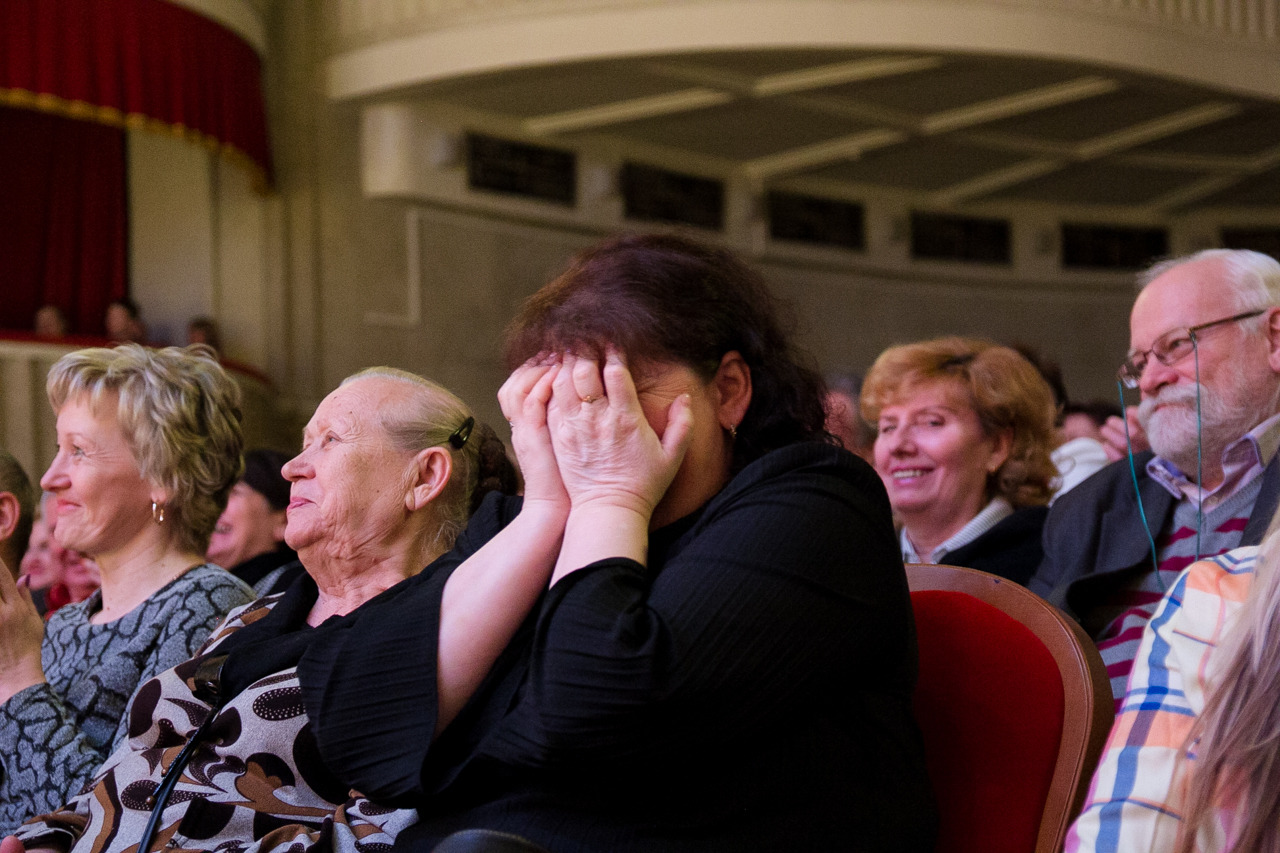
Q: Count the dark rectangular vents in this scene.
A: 6